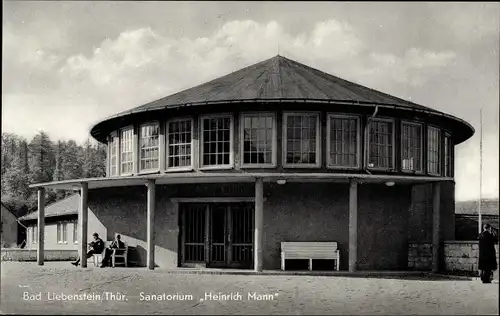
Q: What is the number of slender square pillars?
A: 6